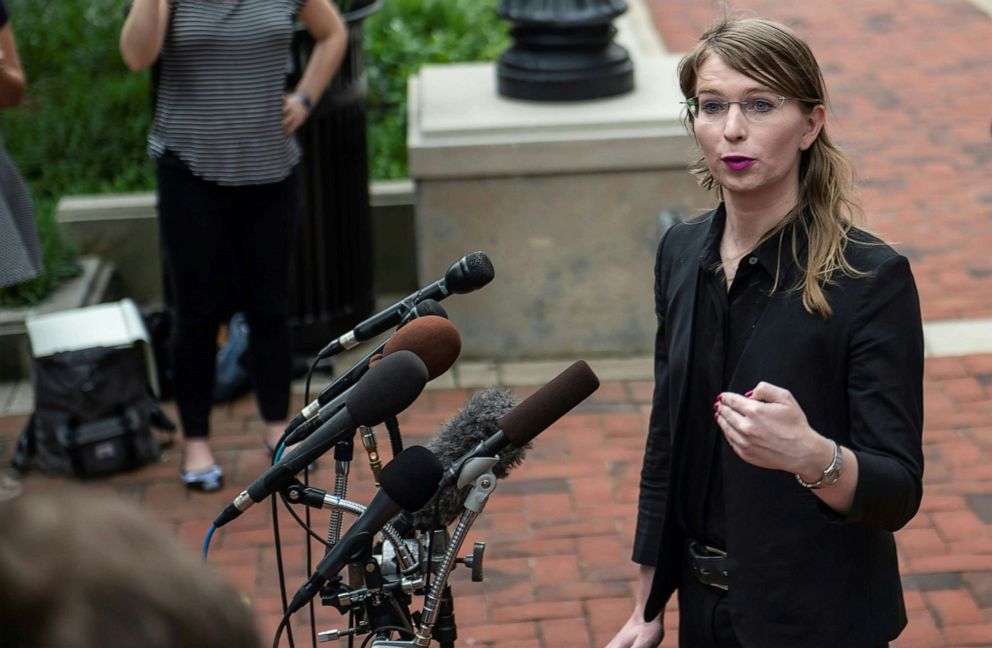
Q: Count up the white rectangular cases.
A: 1